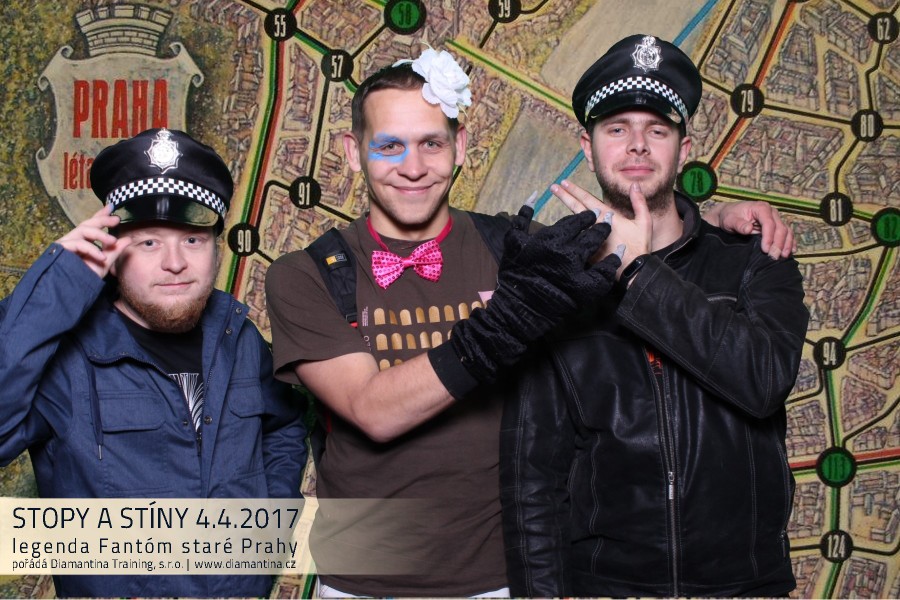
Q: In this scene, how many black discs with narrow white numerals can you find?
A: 11